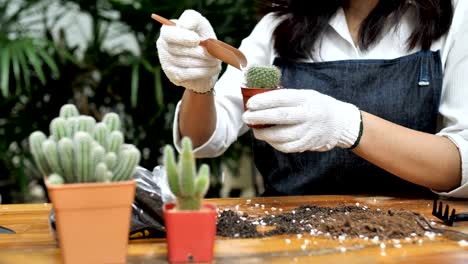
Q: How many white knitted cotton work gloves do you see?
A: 2